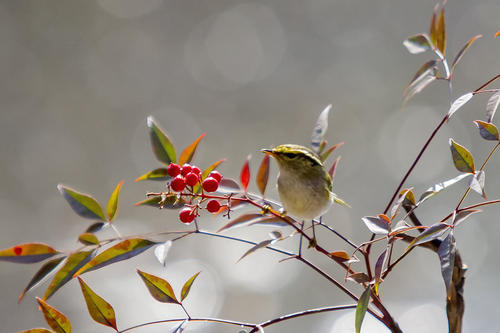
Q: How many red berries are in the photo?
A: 9